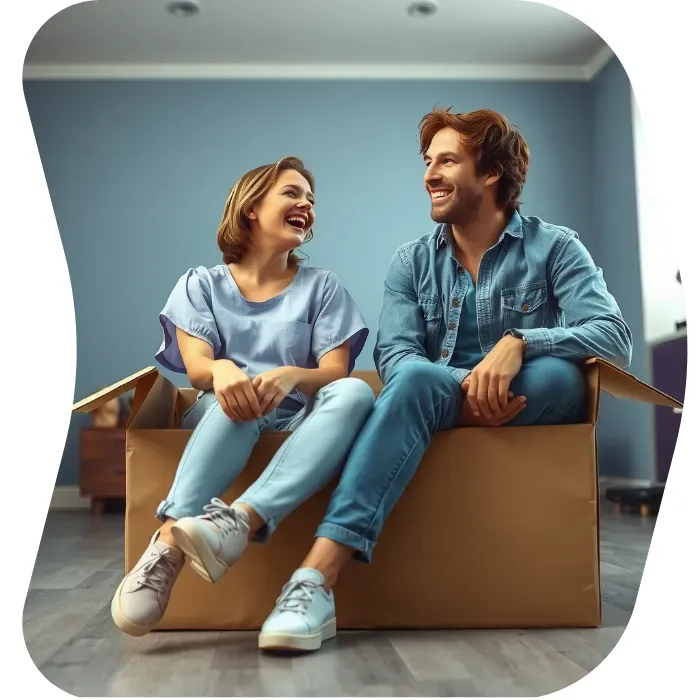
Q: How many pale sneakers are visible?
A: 3